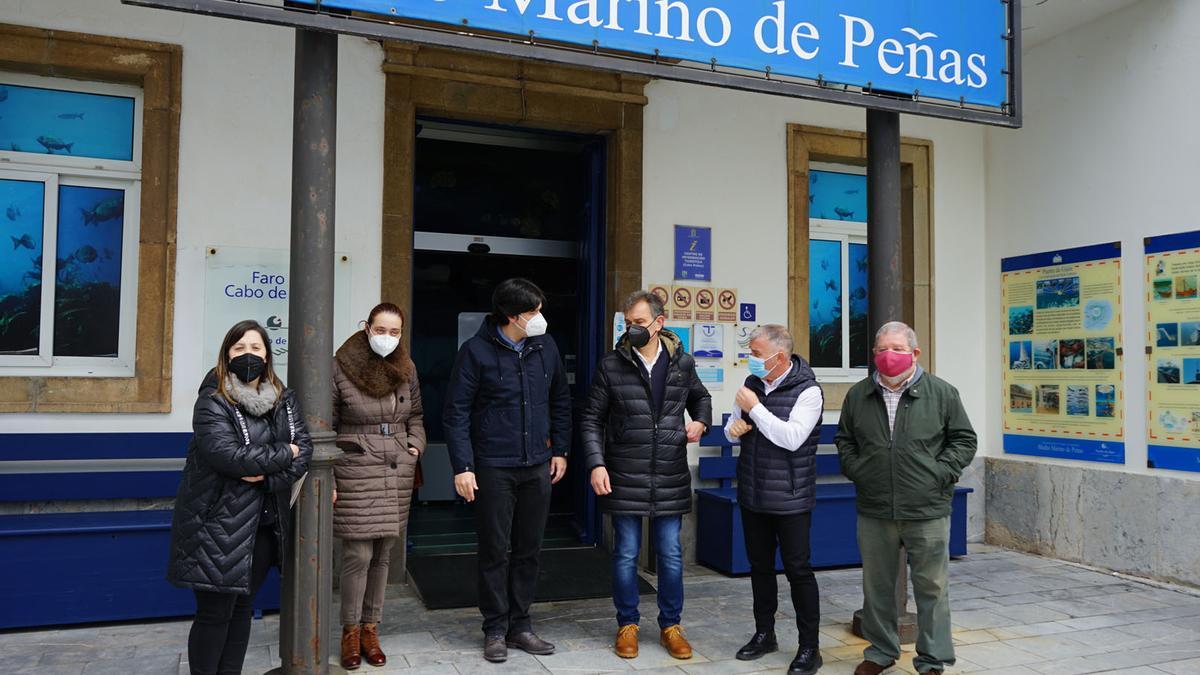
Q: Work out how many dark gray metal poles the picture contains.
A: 2